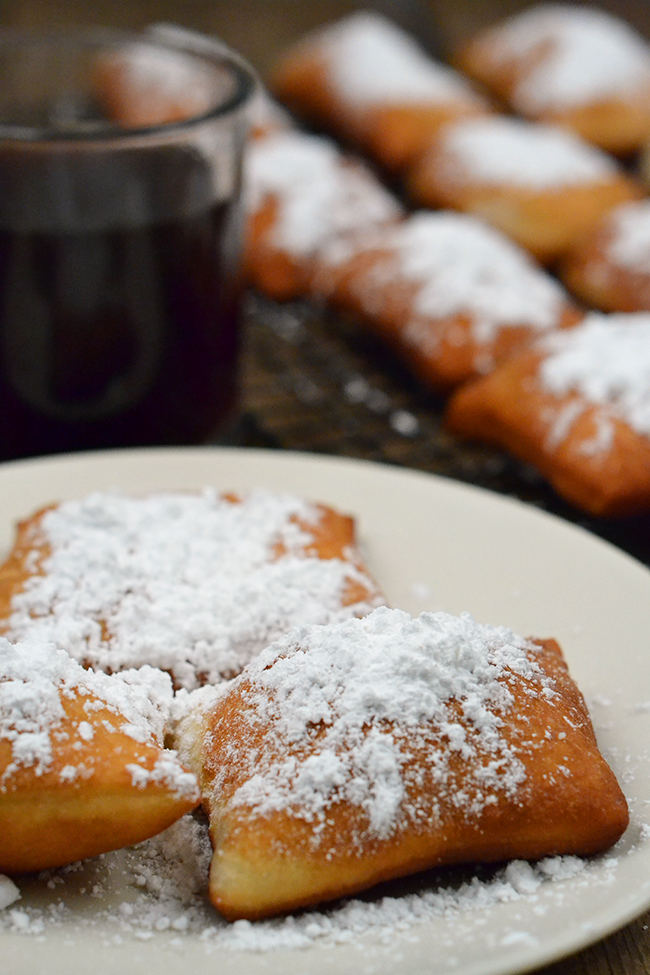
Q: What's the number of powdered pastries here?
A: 11